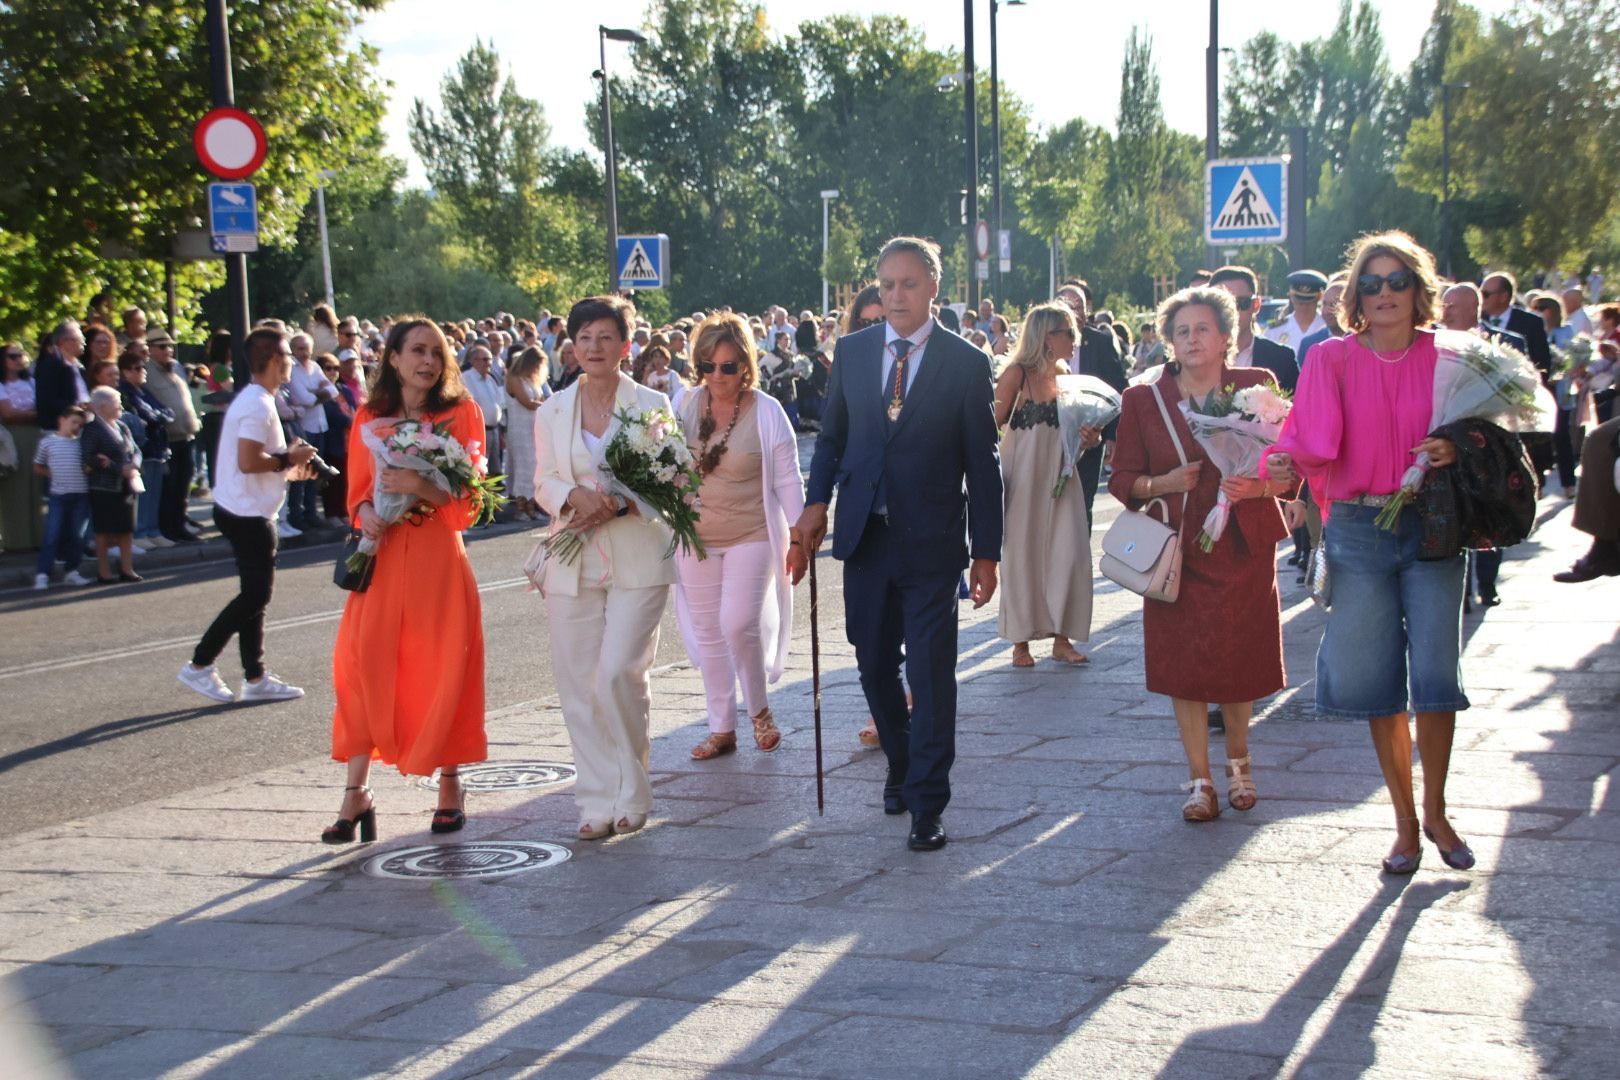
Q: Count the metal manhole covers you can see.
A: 2